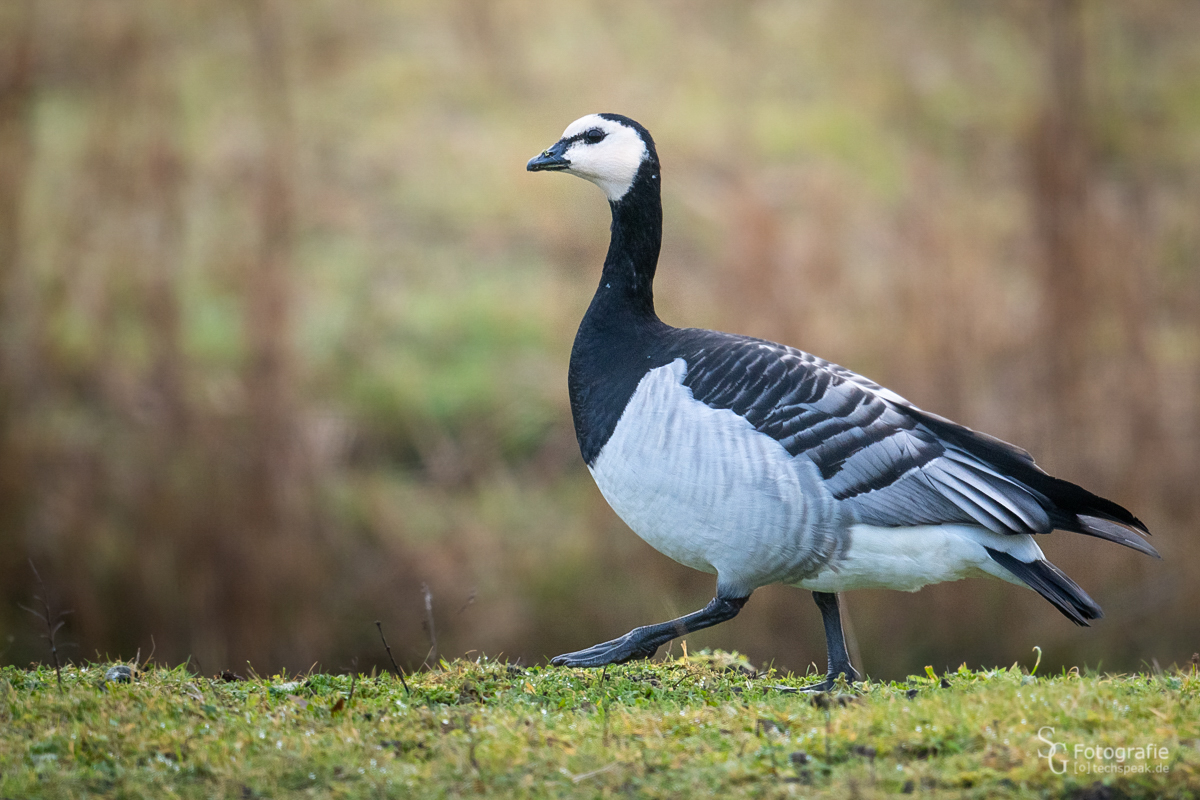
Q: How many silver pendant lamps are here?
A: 0